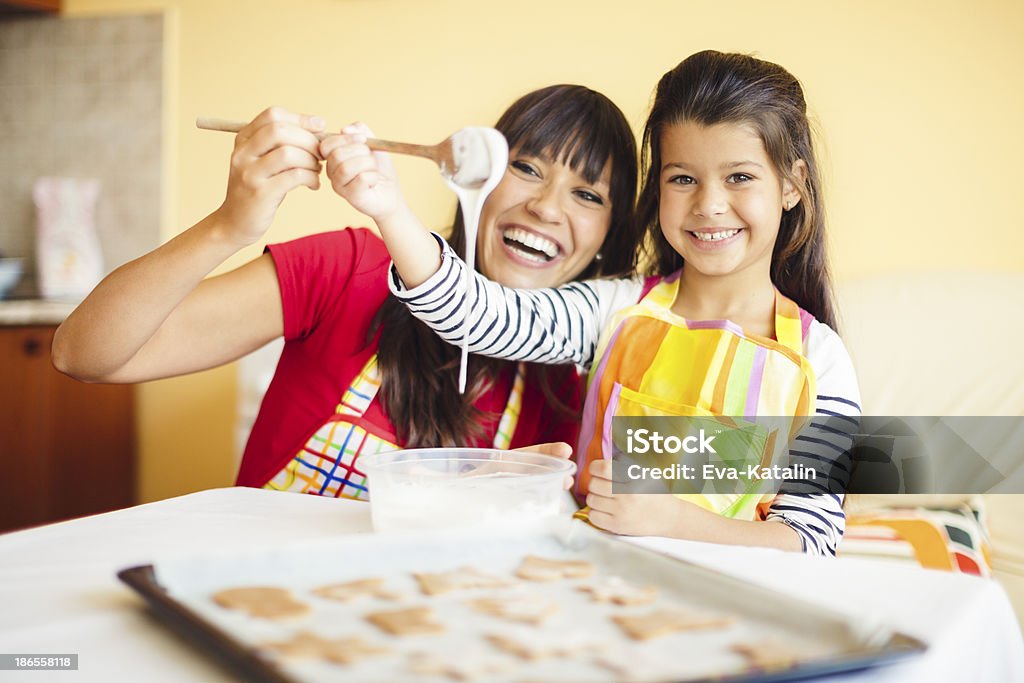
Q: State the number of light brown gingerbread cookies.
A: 13